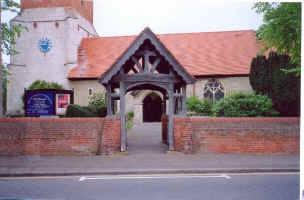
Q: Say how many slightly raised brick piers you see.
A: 2